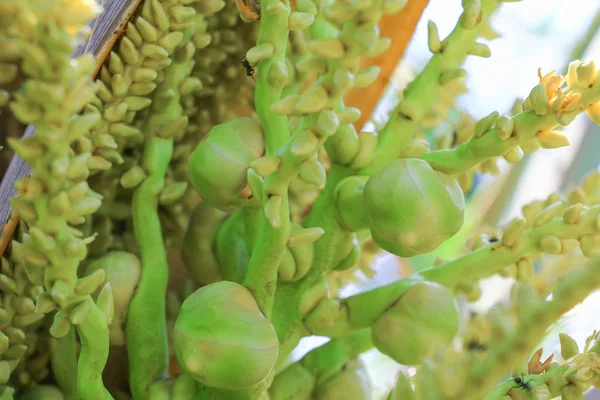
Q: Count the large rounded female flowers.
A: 4